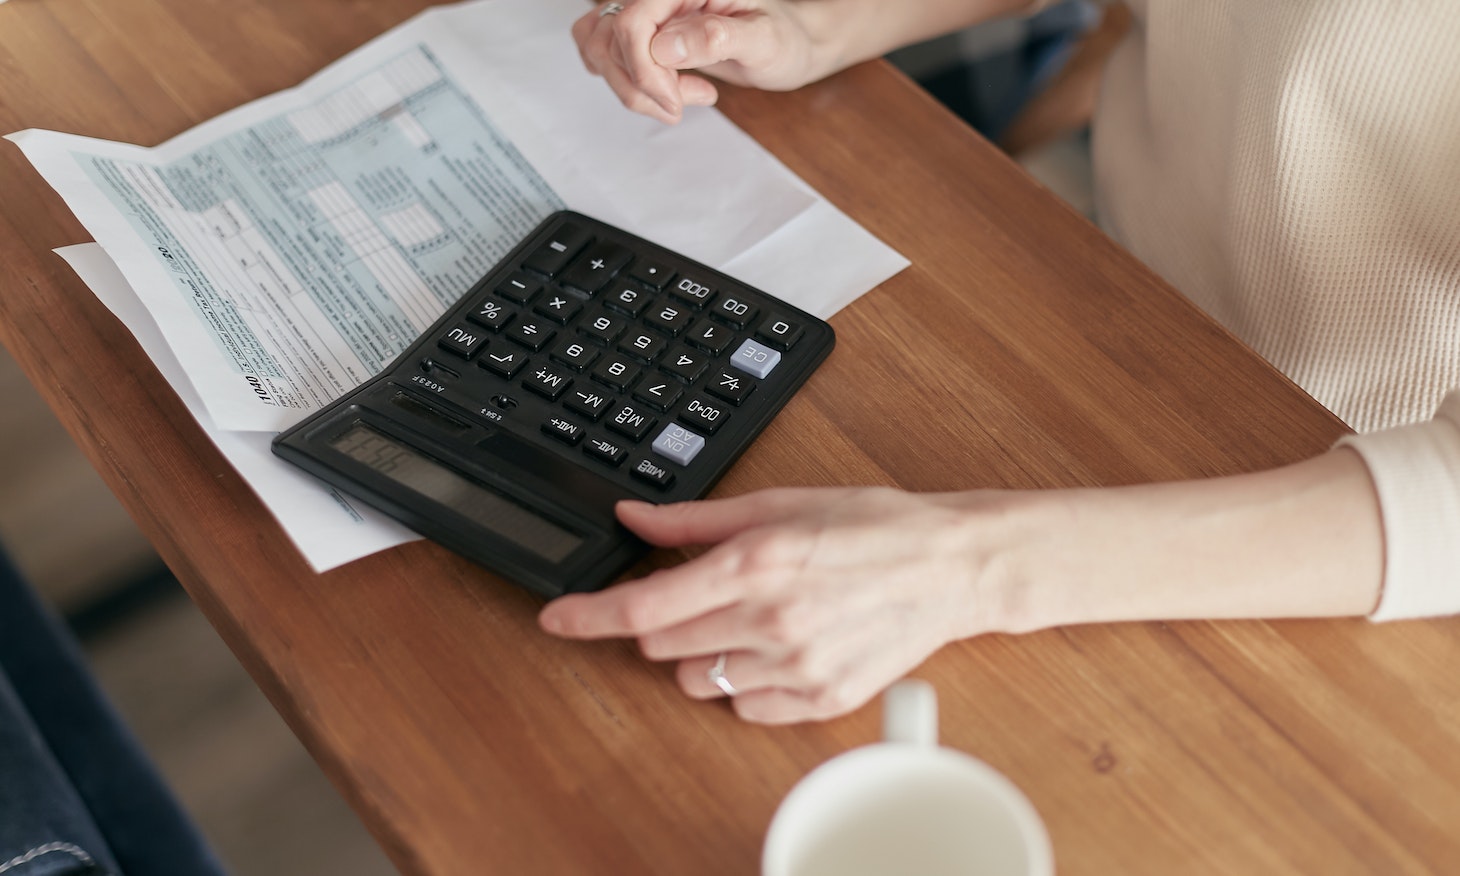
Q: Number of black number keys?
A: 12